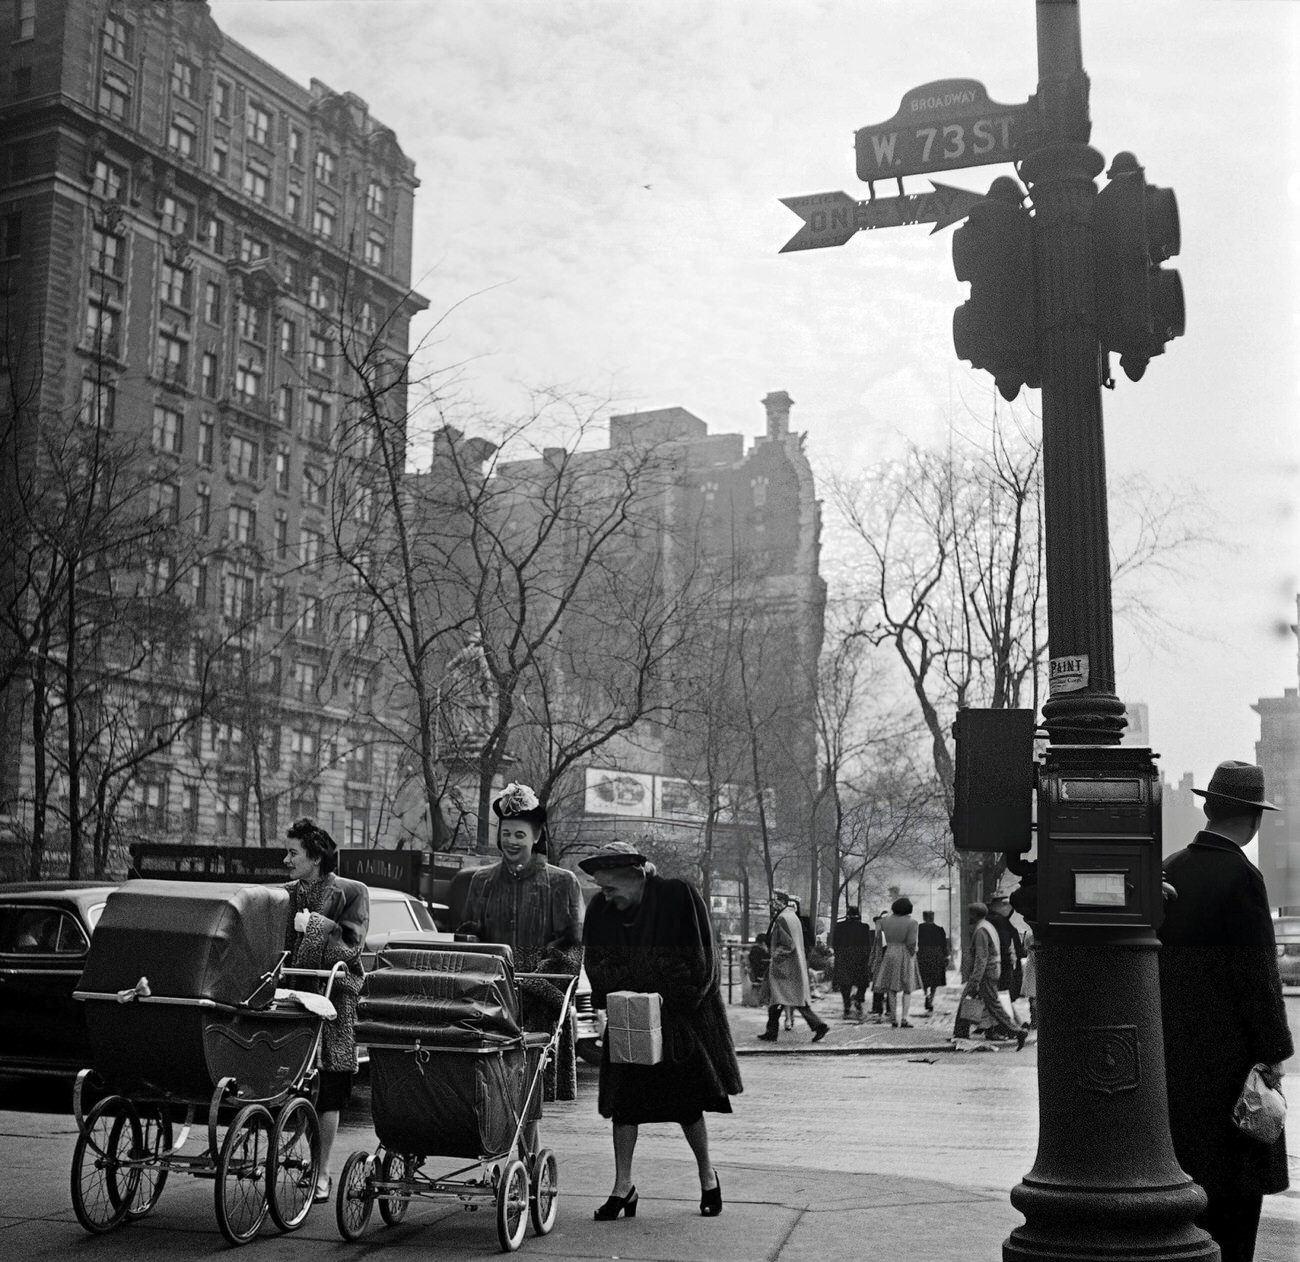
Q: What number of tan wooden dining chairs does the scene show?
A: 0